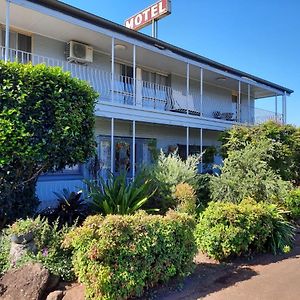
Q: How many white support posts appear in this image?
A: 13